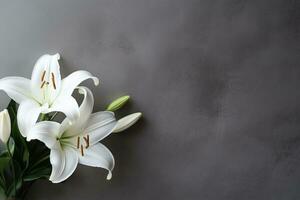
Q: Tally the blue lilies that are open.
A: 0